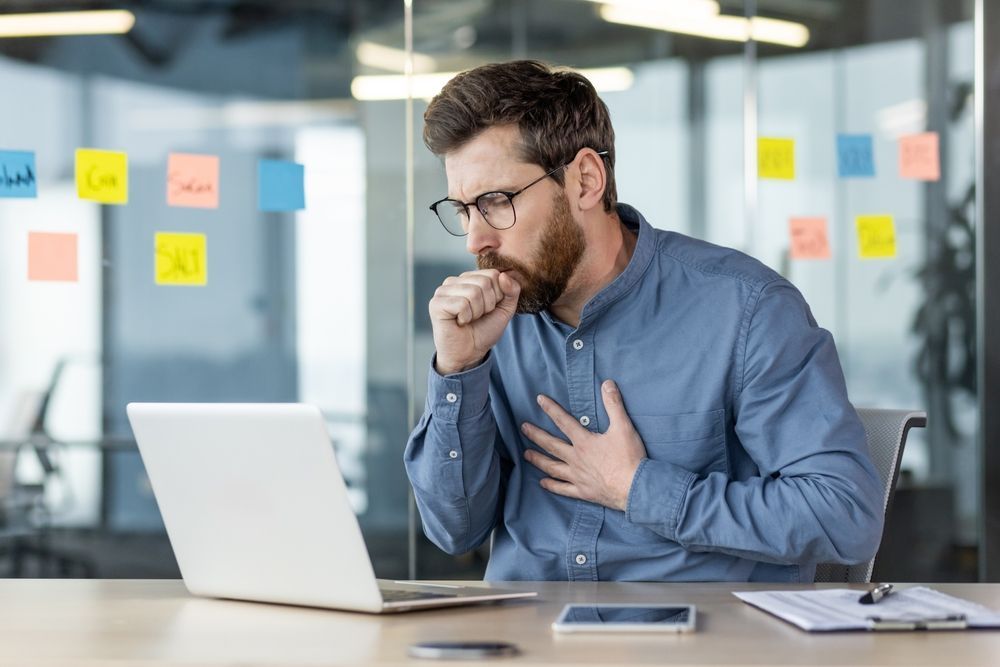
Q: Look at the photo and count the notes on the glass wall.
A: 11